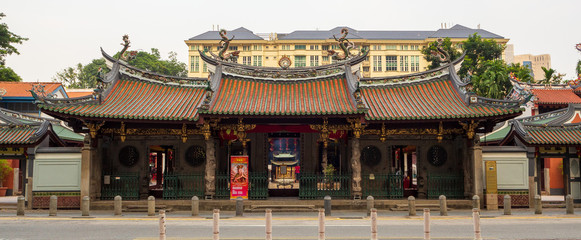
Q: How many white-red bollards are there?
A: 7